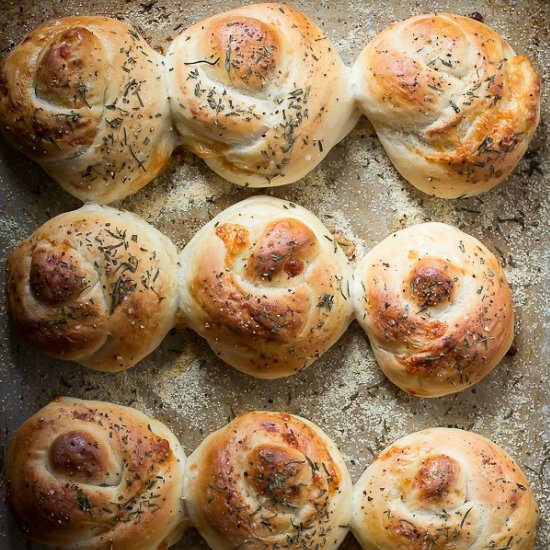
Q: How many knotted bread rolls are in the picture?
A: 9